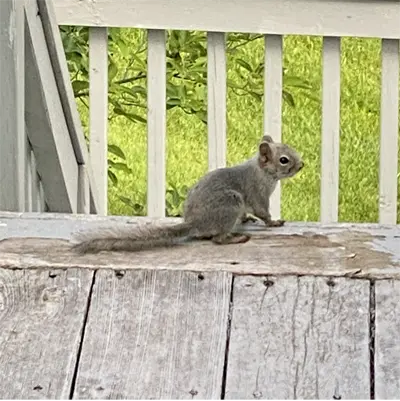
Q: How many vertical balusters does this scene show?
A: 6